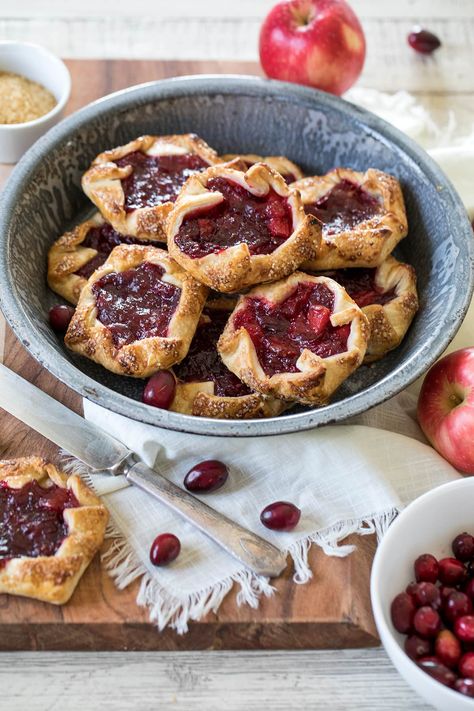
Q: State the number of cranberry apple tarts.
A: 10